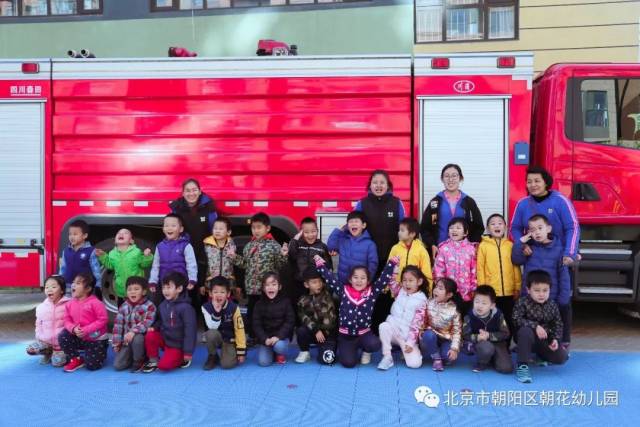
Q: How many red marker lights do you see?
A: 3